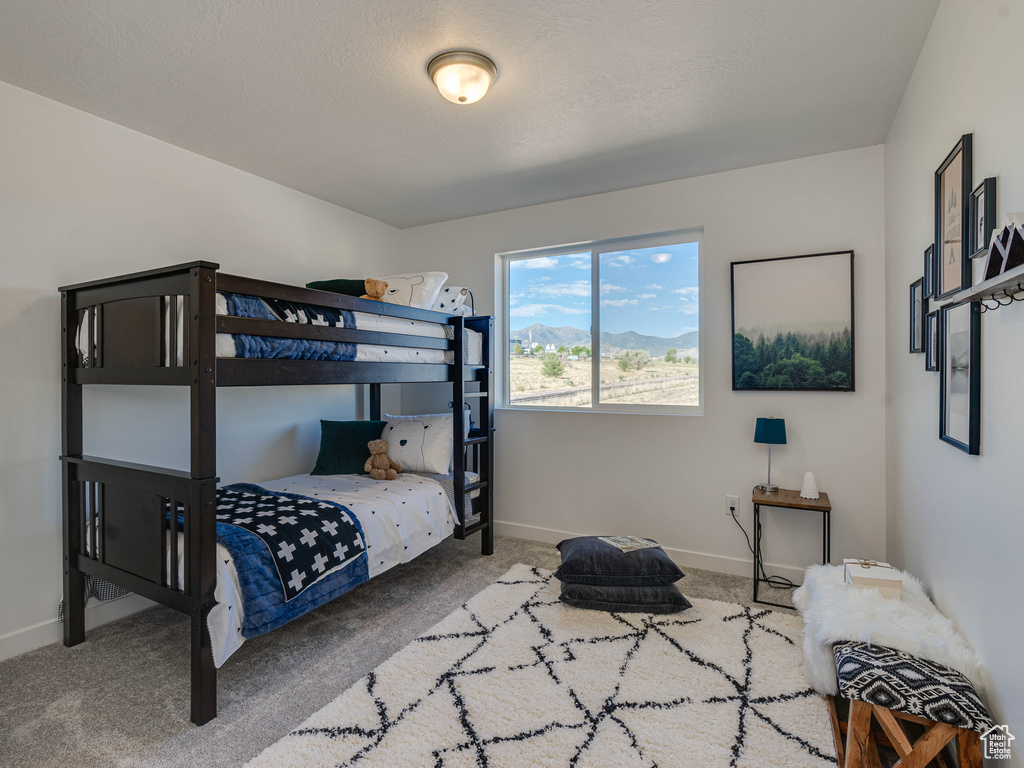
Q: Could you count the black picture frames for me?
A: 7